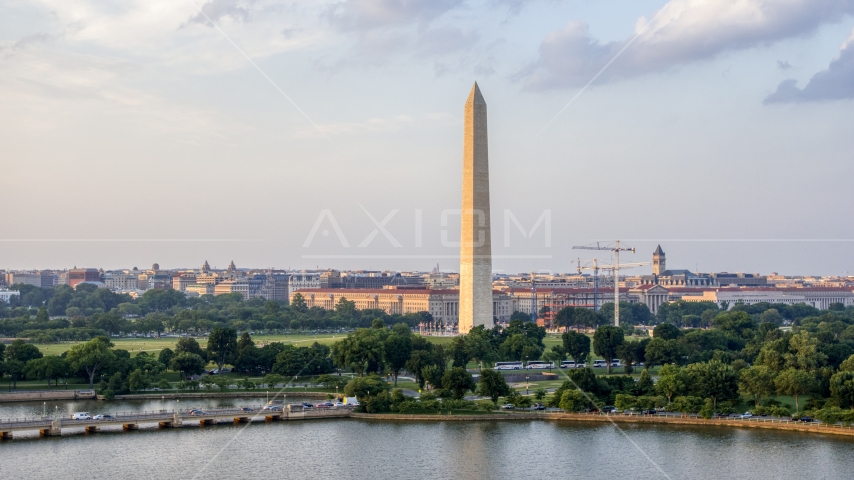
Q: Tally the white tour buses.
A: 4